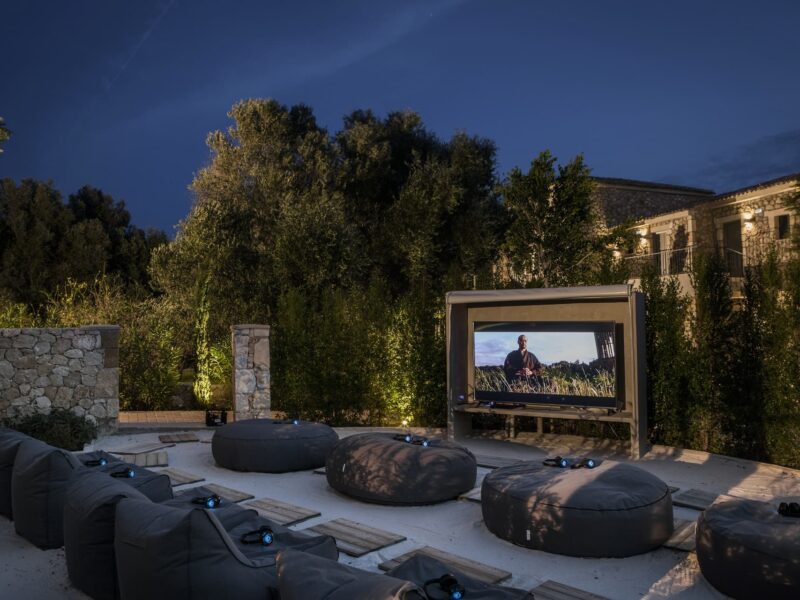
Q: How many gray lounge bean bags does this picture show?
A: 9